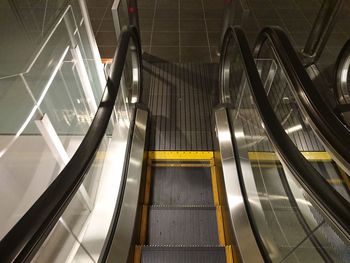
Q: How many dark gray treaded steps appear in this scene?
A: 3